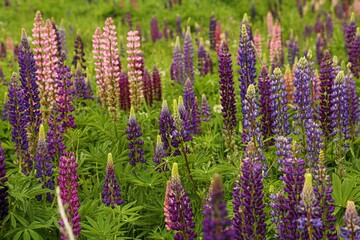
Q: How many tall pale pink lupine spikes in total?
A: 5